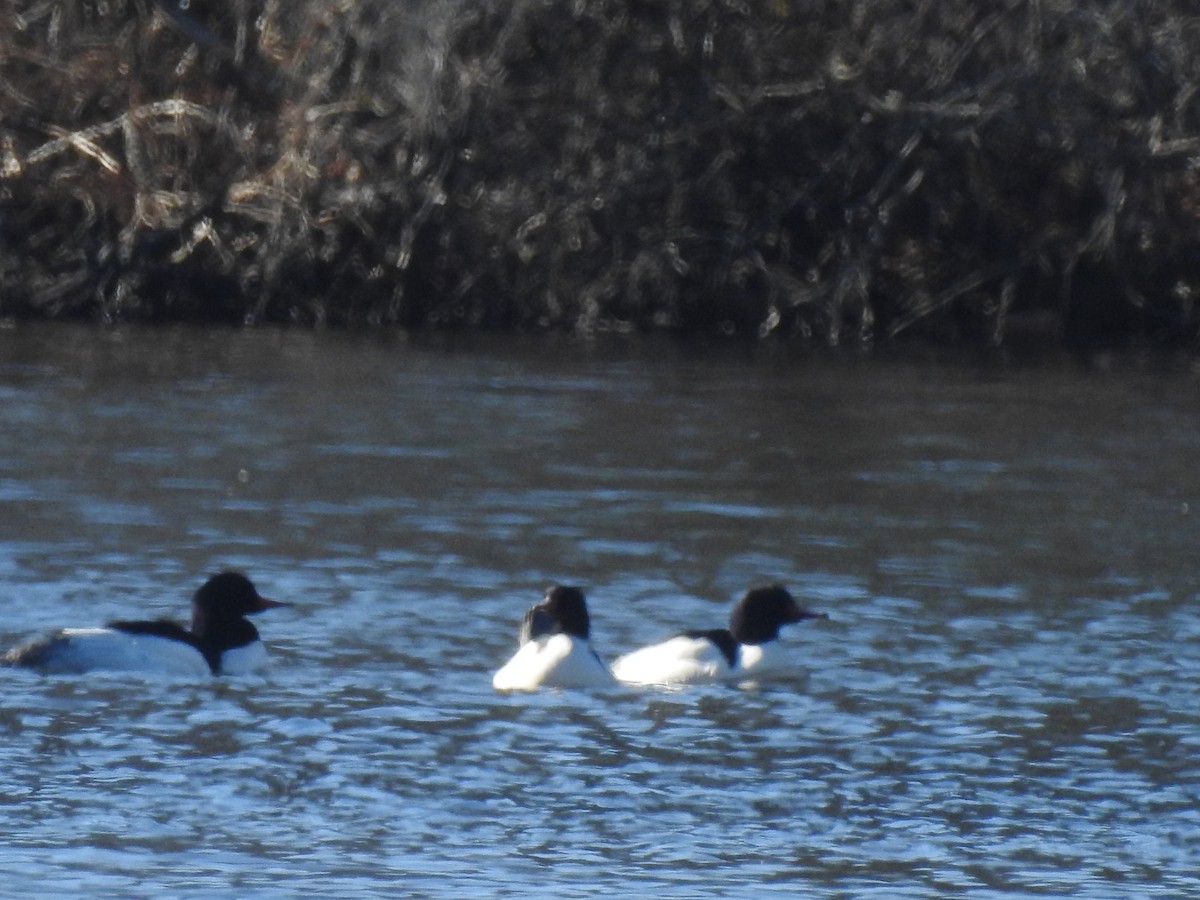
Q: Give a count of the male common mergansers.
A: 3